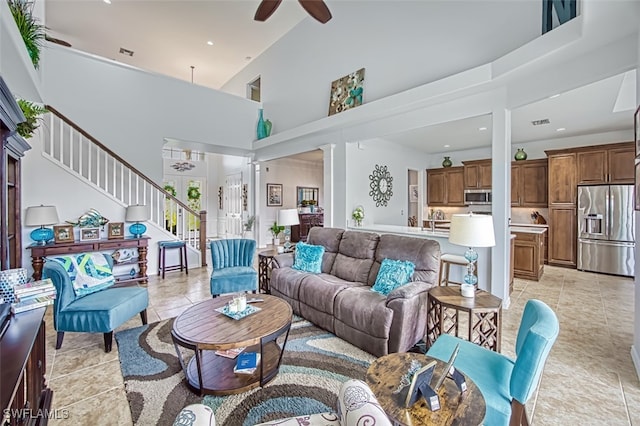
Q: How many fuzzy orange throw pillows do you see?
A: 0